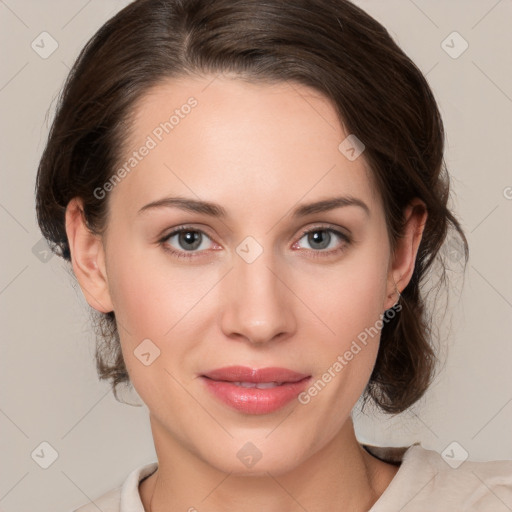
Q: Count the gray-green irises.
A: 2